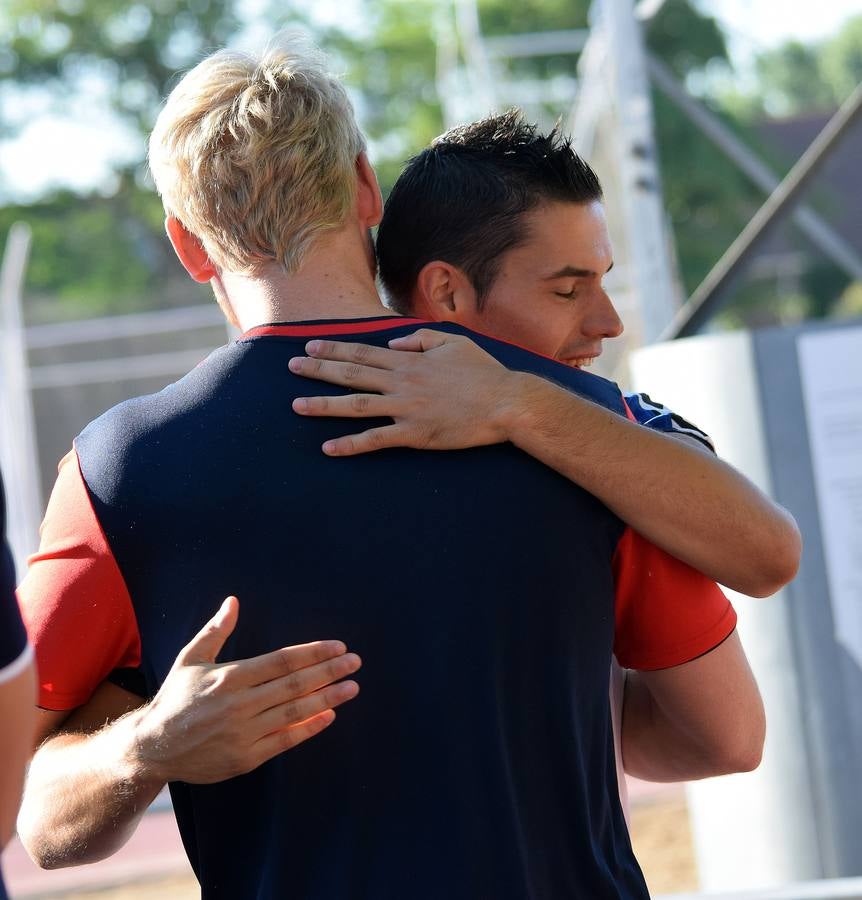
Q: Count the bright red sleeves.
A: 2